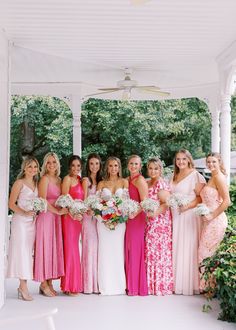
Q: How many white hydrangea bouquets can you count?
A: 8